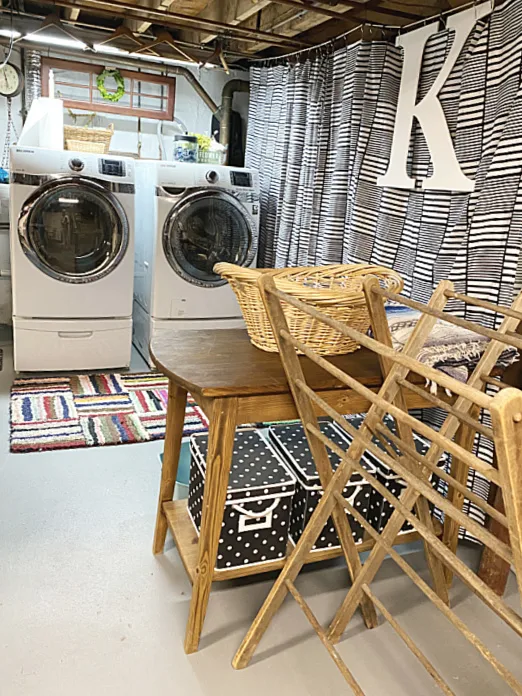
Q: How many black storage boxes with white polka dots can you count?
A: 3